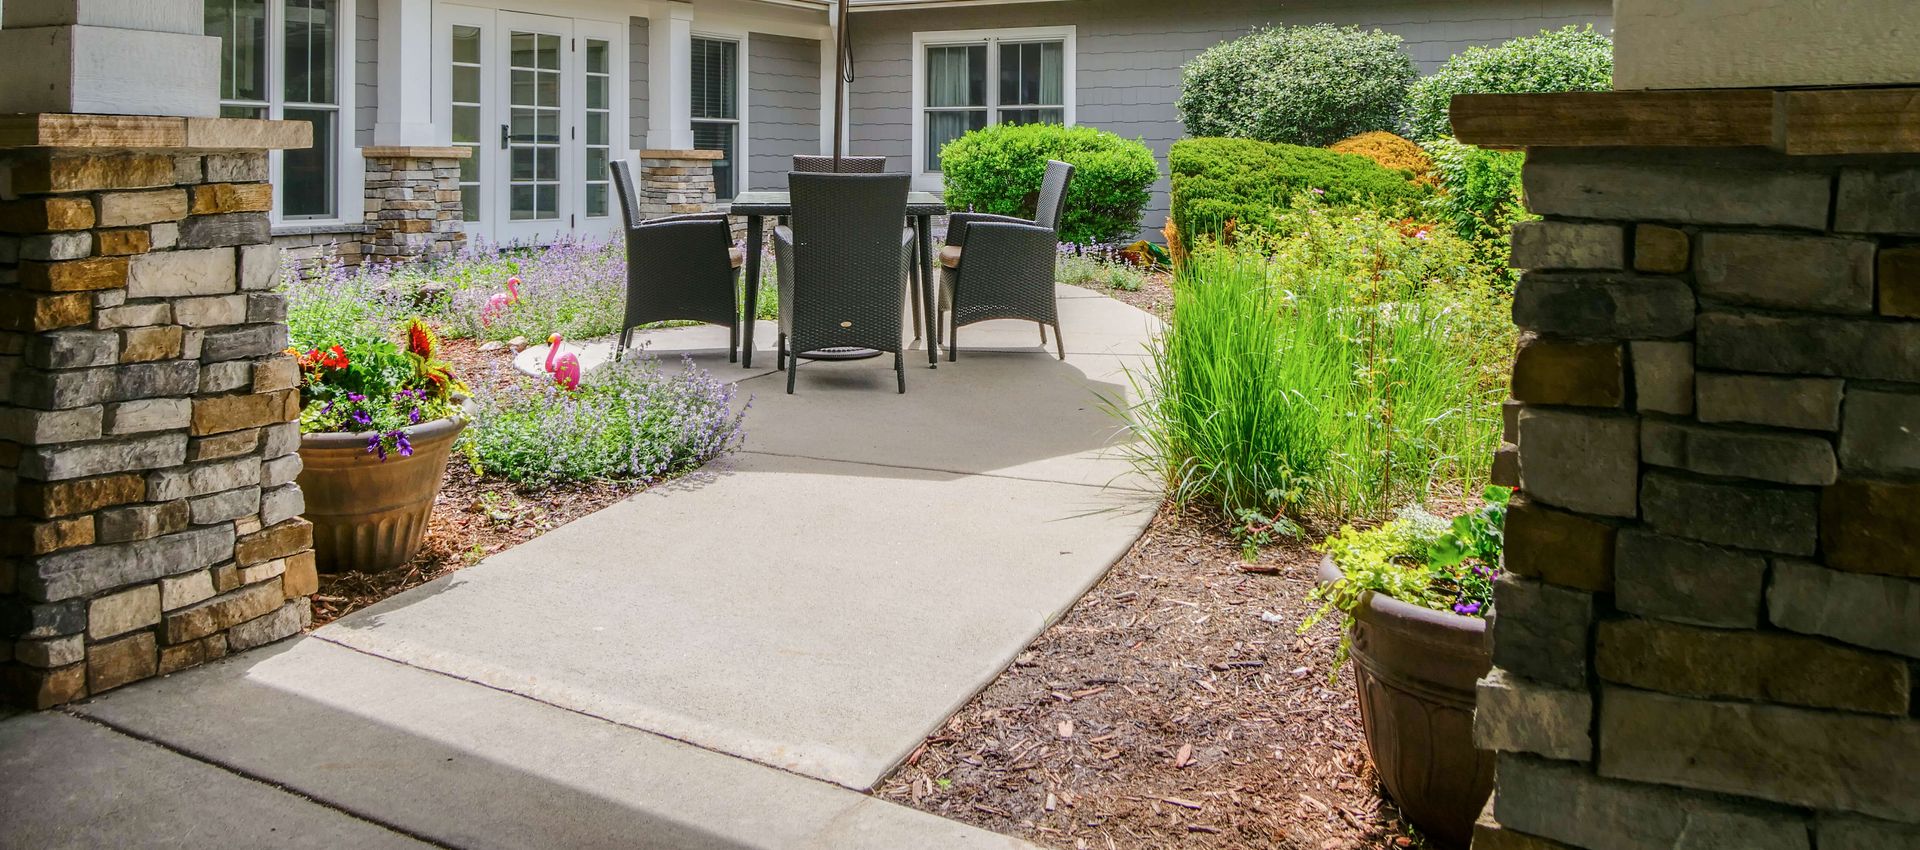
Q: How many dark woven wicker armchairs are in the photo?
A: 4